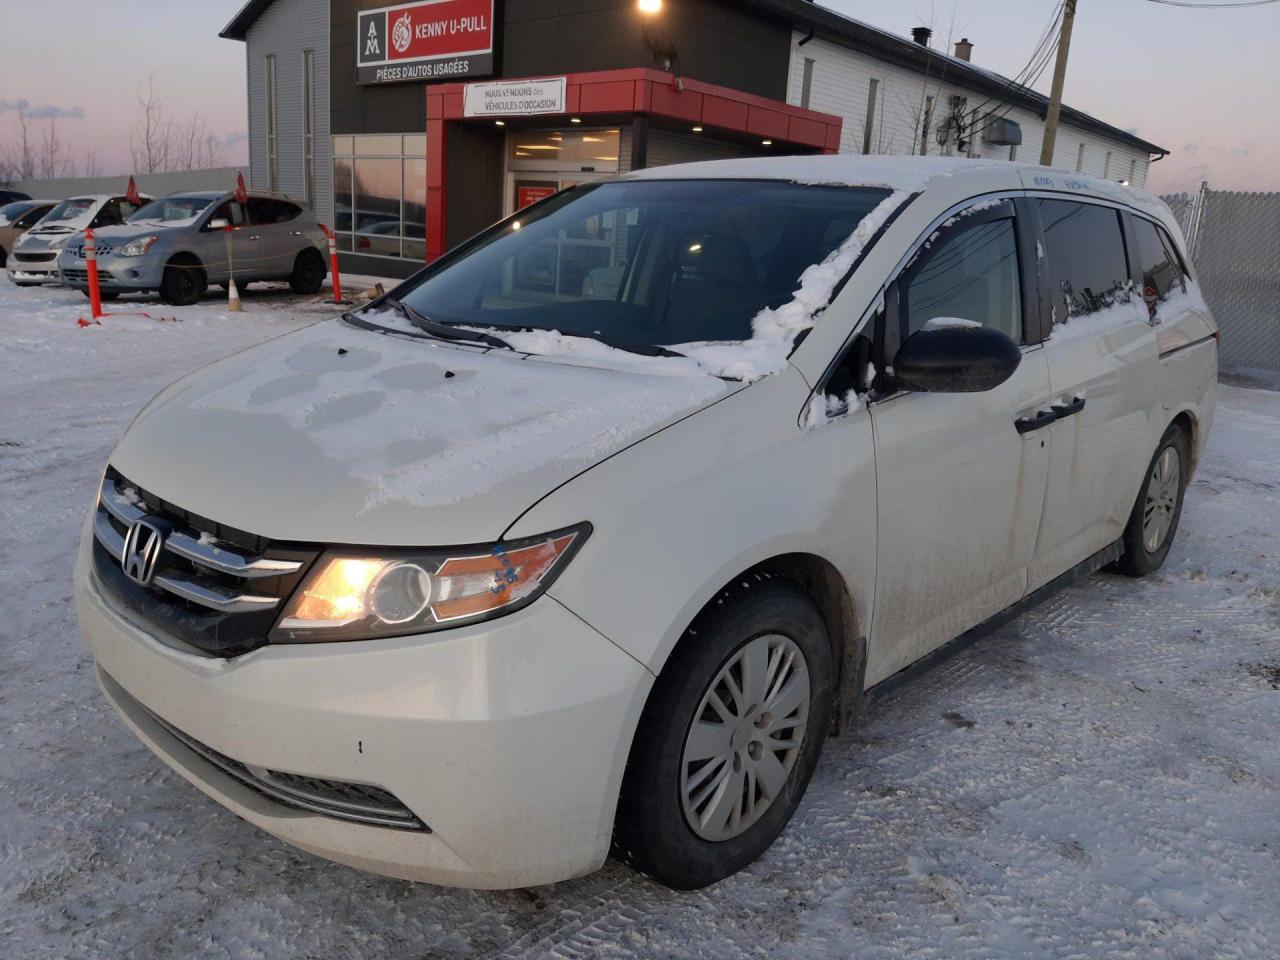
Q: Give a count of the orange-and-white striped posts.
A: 2